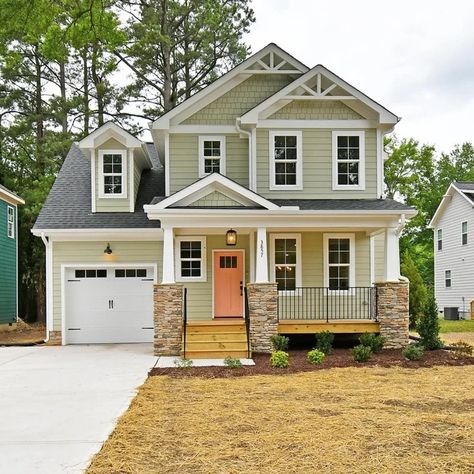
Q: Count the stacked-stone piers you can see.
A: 3